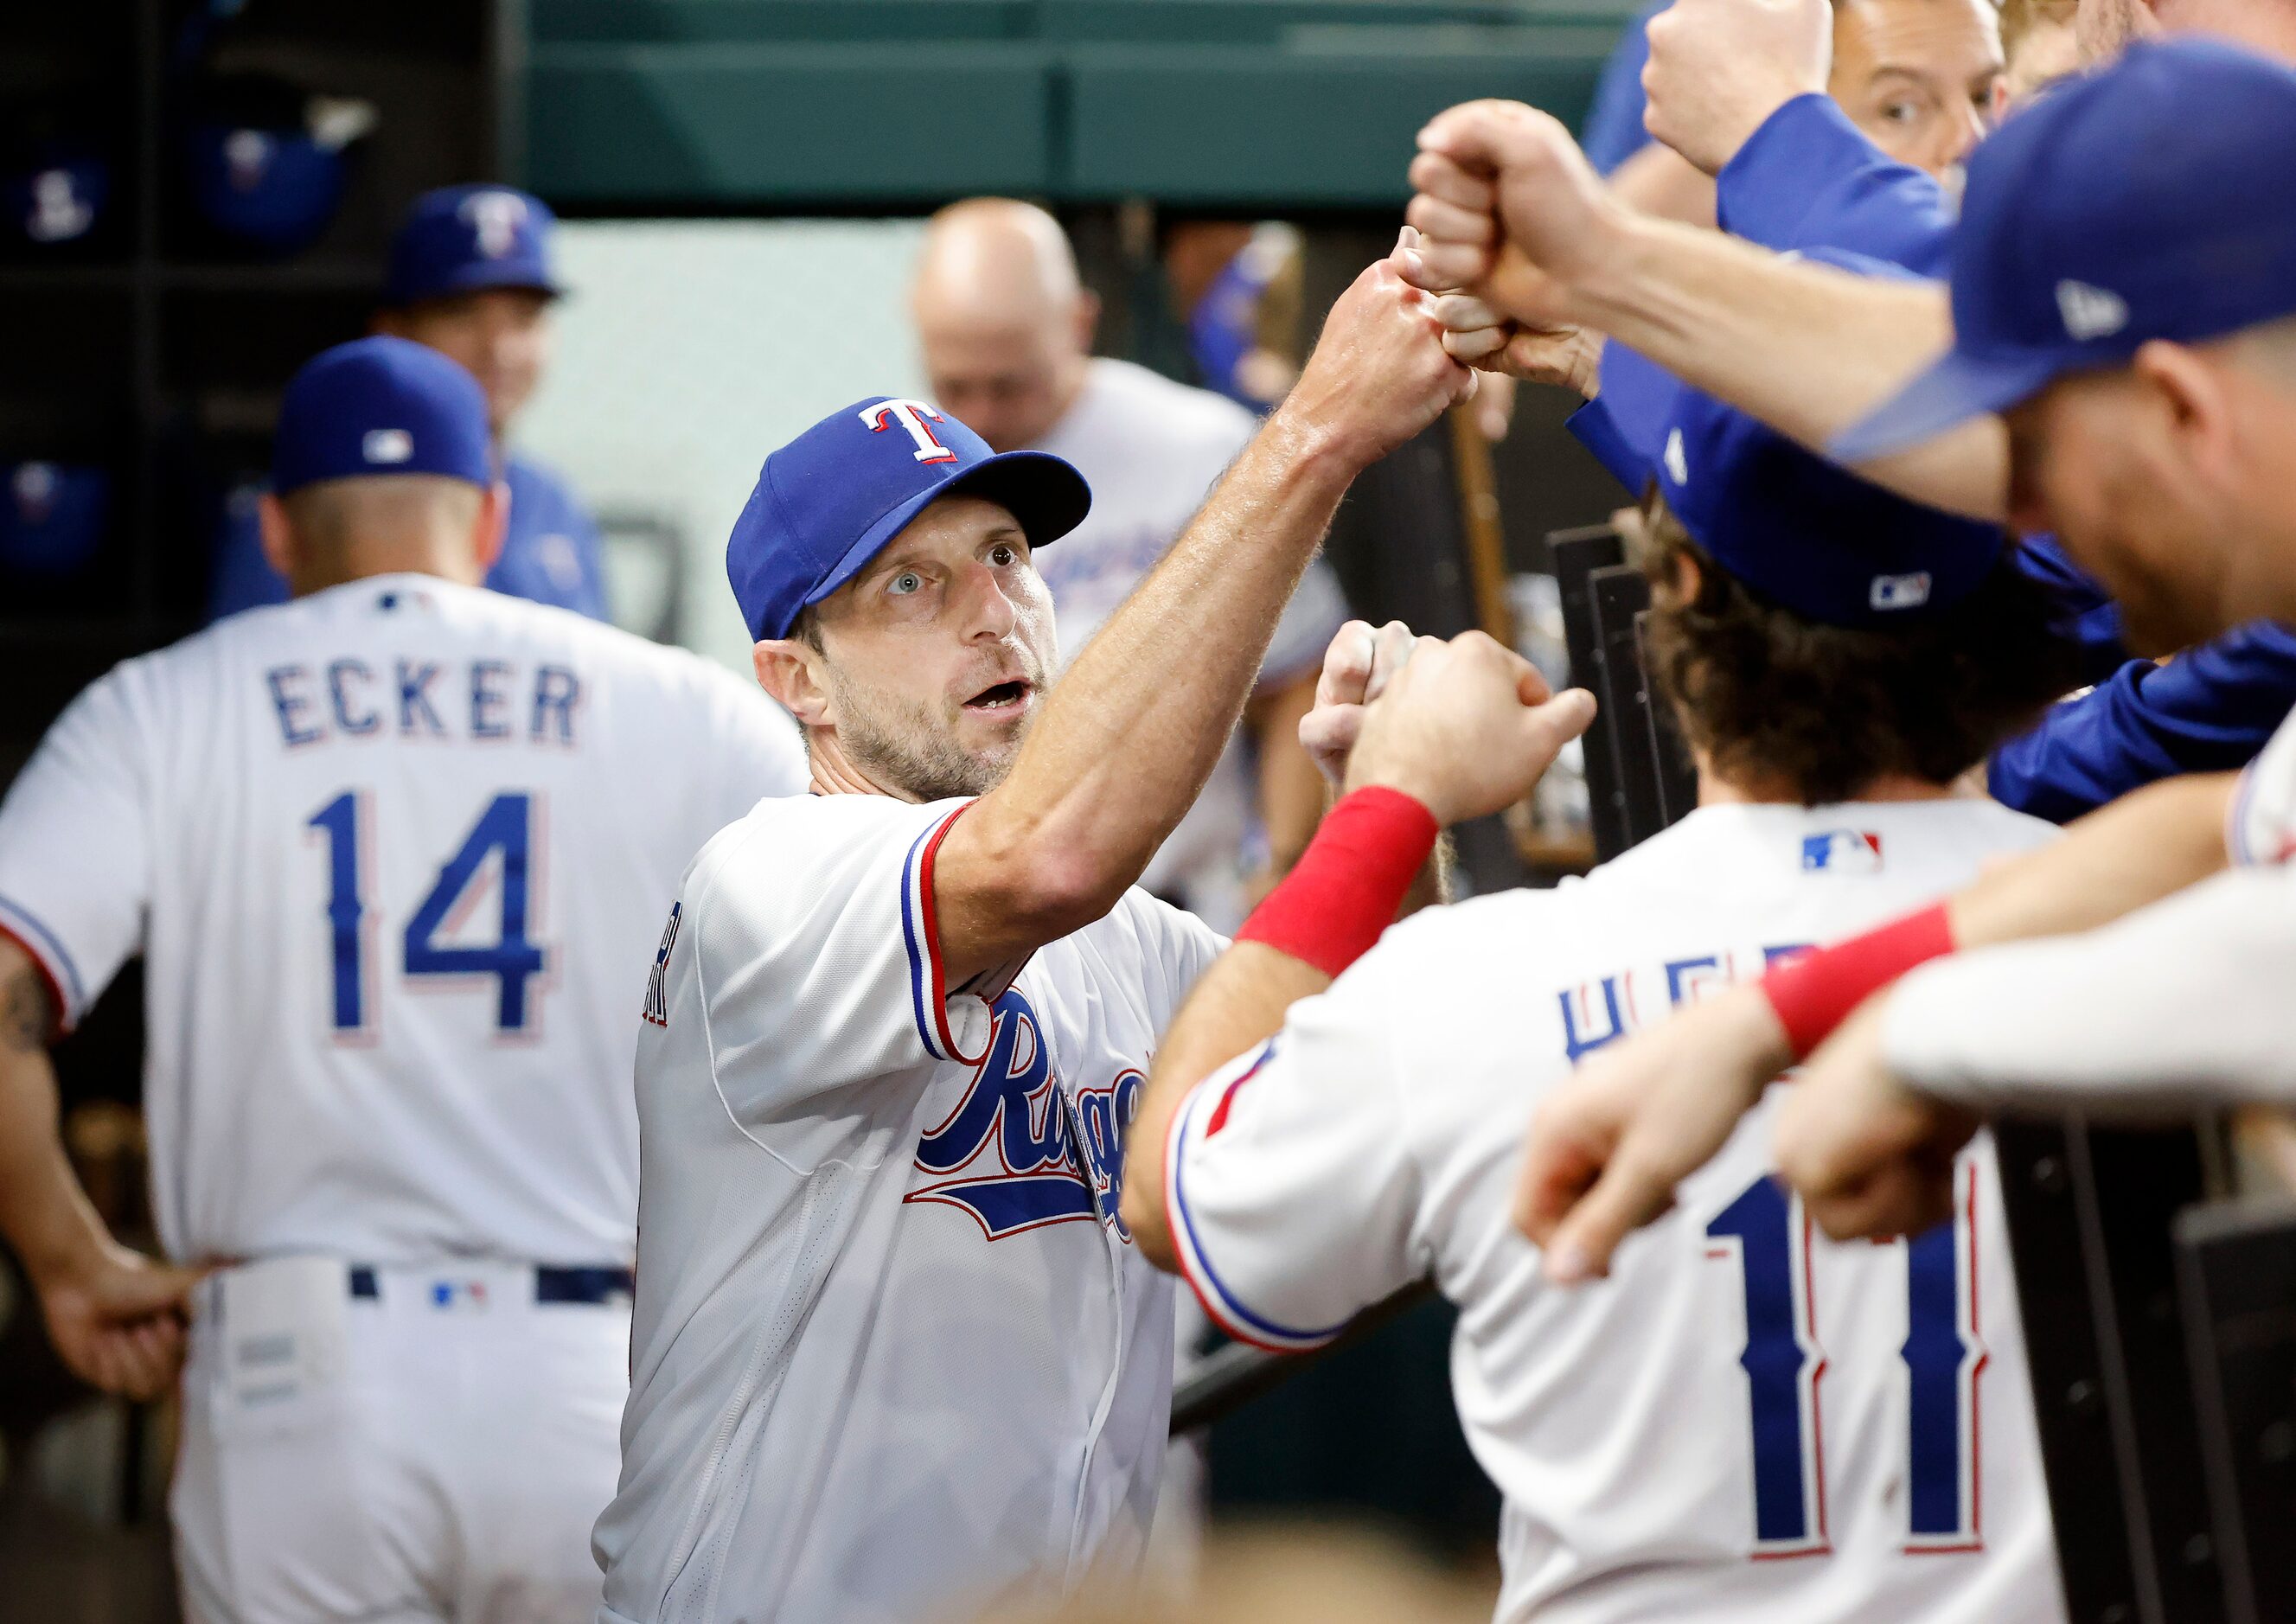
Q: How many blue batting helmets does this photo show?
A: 3